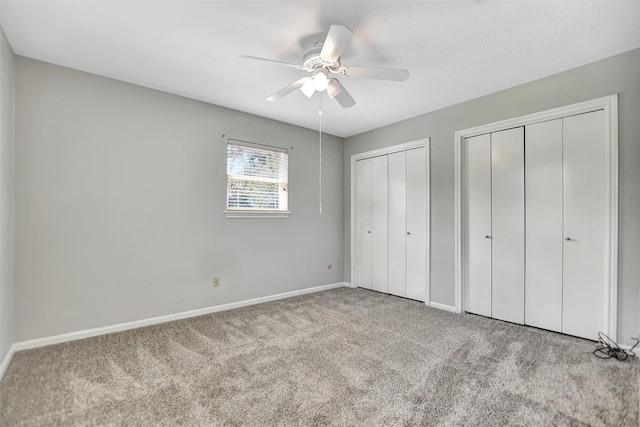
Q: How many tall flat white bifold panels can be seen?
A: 8